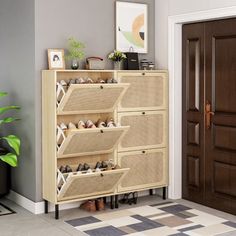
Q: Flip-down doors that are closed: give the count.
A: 3